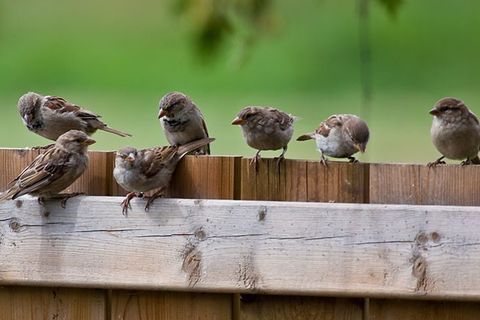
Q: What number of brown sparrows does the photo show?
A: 7